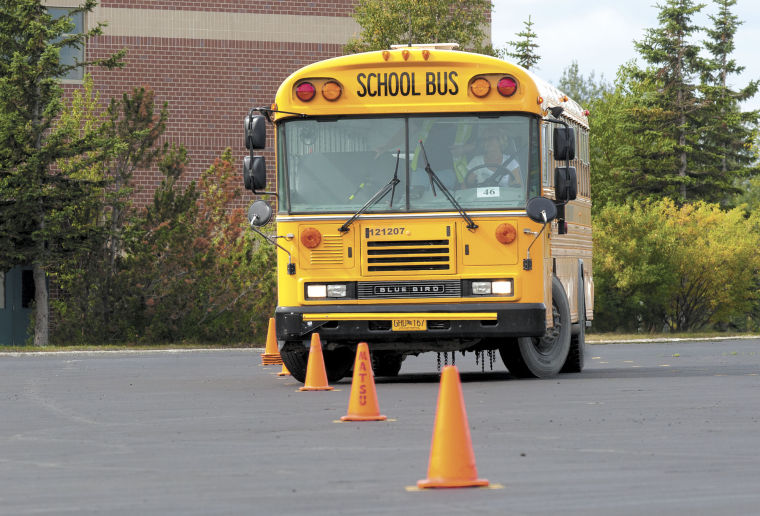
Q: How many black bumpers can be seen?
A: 1